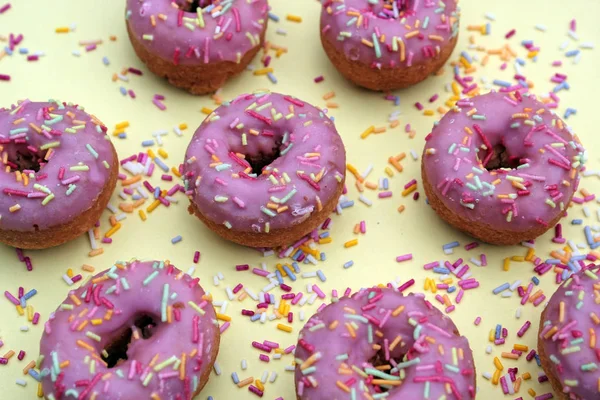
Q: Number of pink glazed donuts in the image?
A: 8